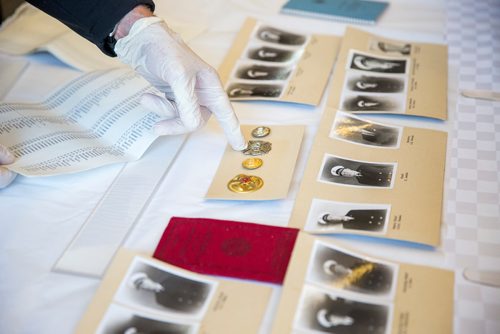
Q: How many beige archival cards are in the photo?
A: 6